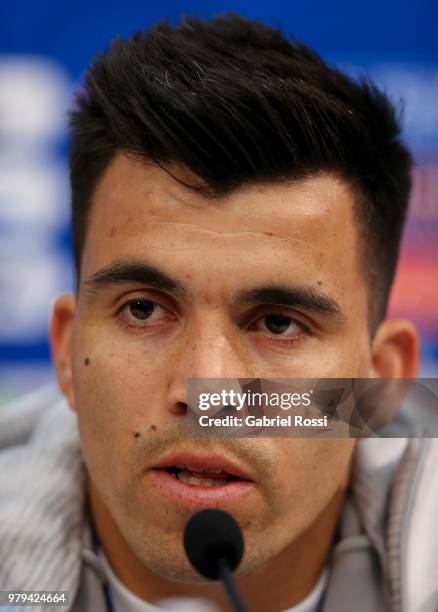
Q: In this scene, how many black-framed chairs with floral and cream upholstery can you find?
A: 0